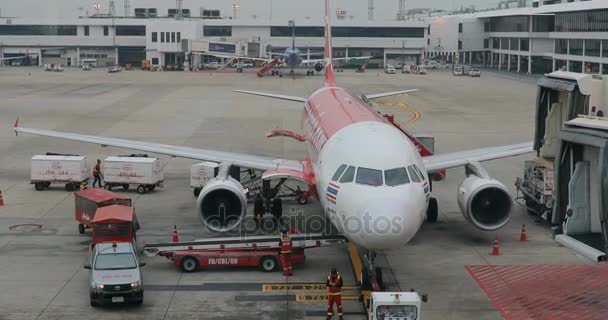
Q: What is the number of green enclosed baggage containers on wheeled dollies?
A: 0